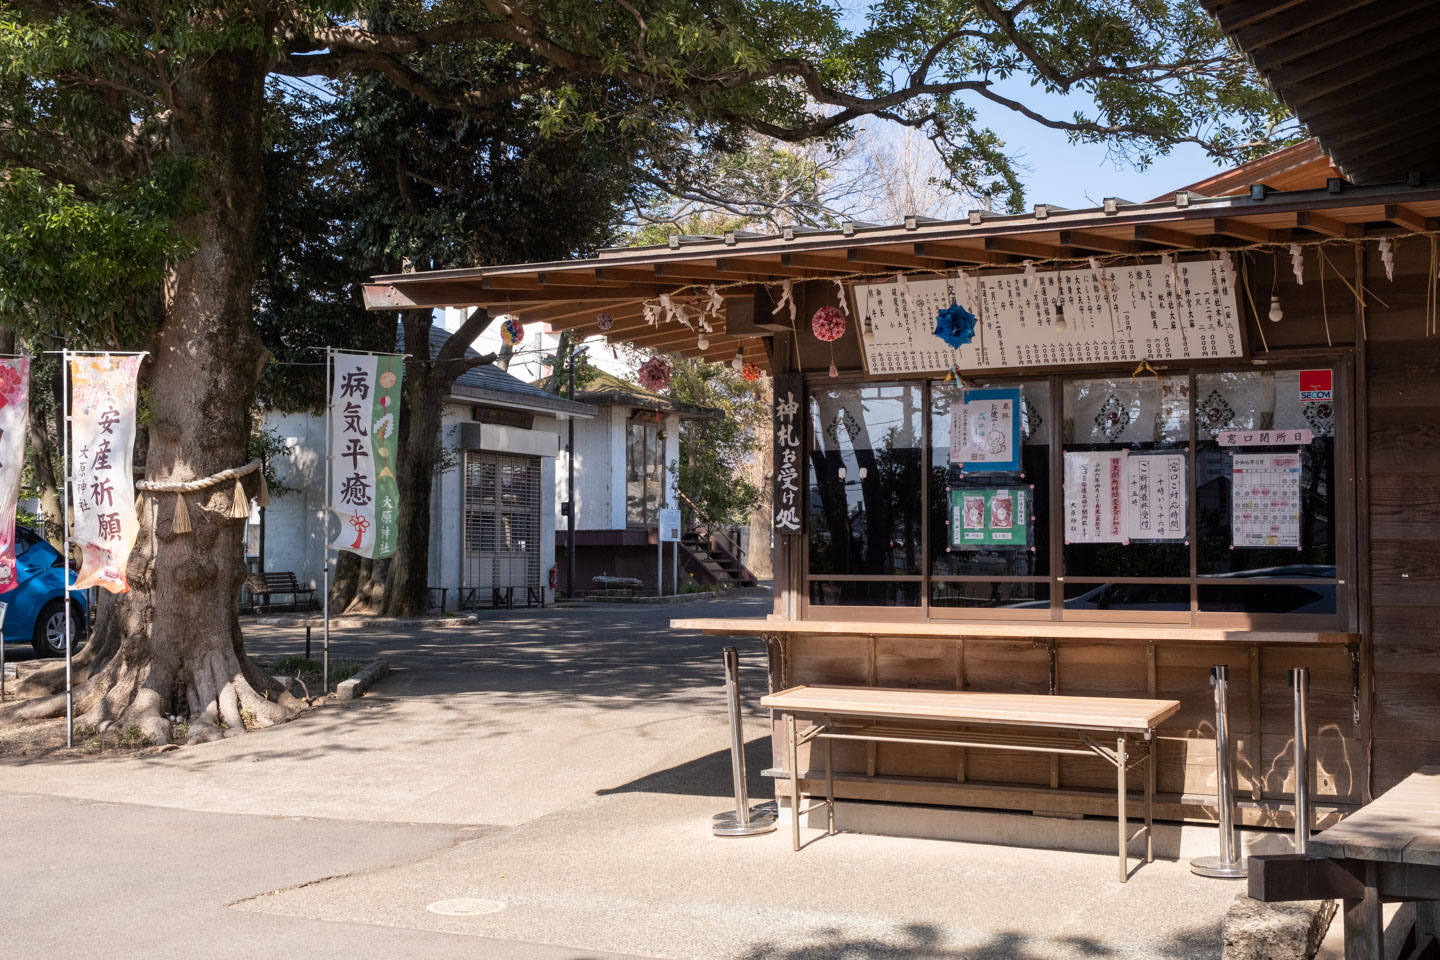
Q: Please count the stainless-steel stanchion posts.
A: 3